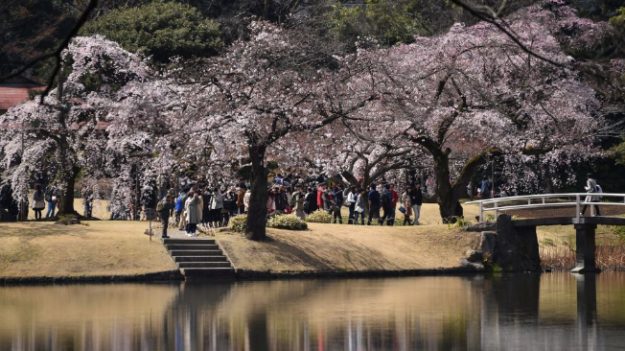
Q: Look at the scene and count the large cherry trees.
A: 3